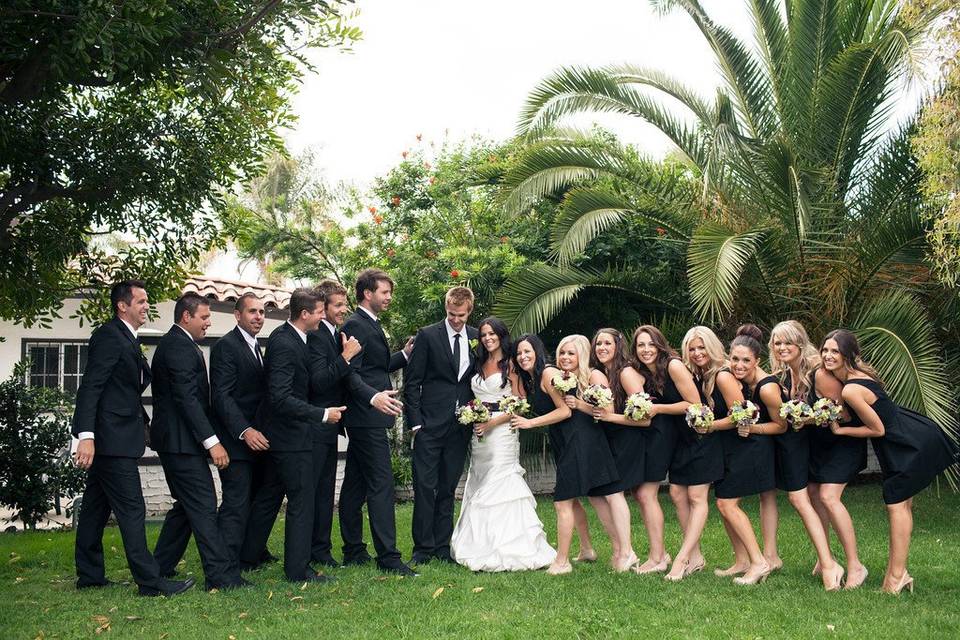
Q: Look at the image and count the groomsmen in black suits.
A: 6